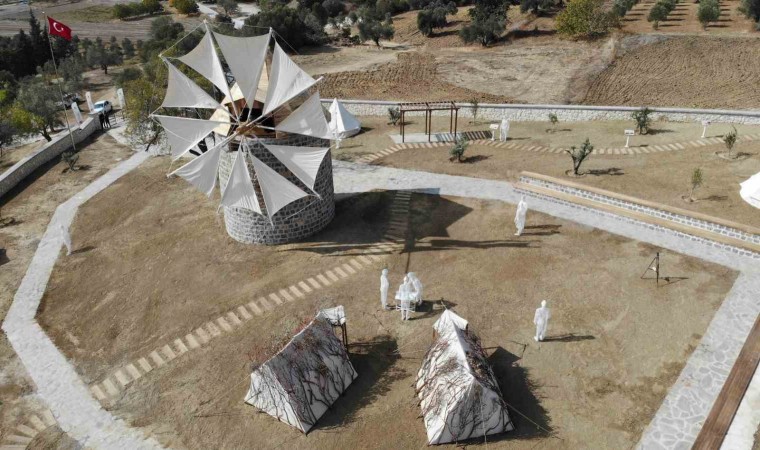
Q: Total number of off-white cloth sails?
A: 10